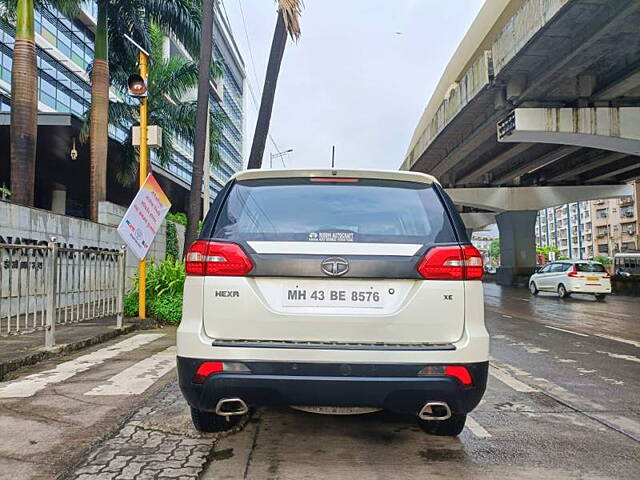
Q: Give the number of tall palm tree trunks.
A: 4